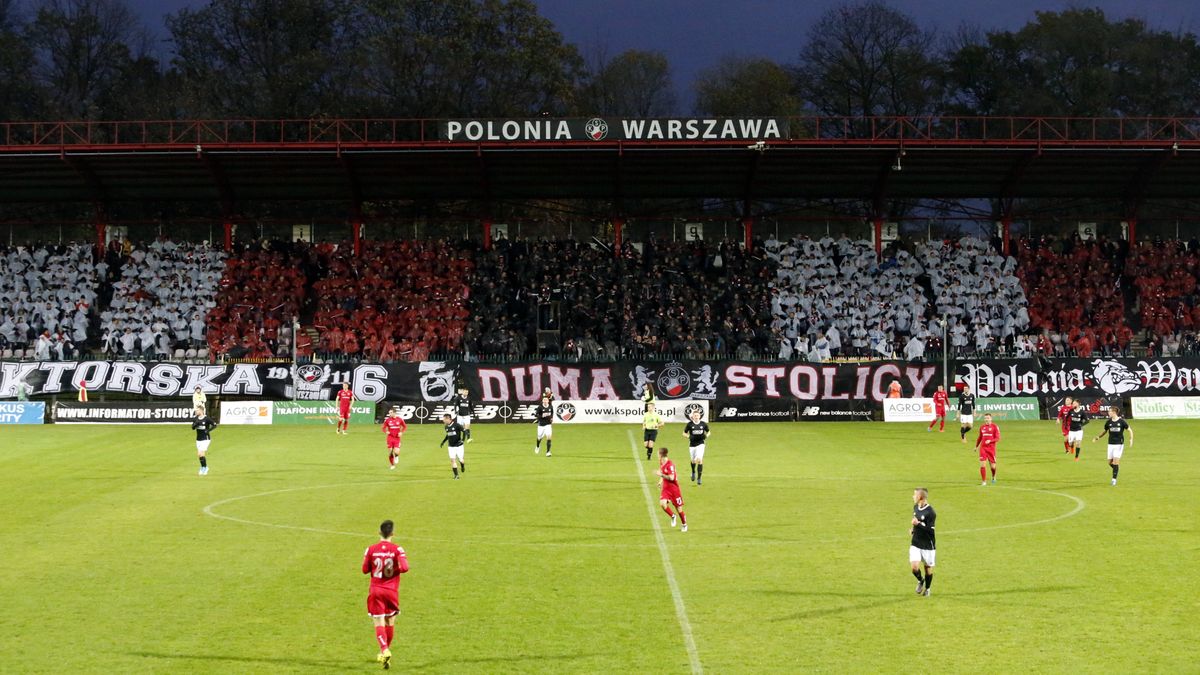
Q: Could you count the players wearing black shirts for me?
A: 9